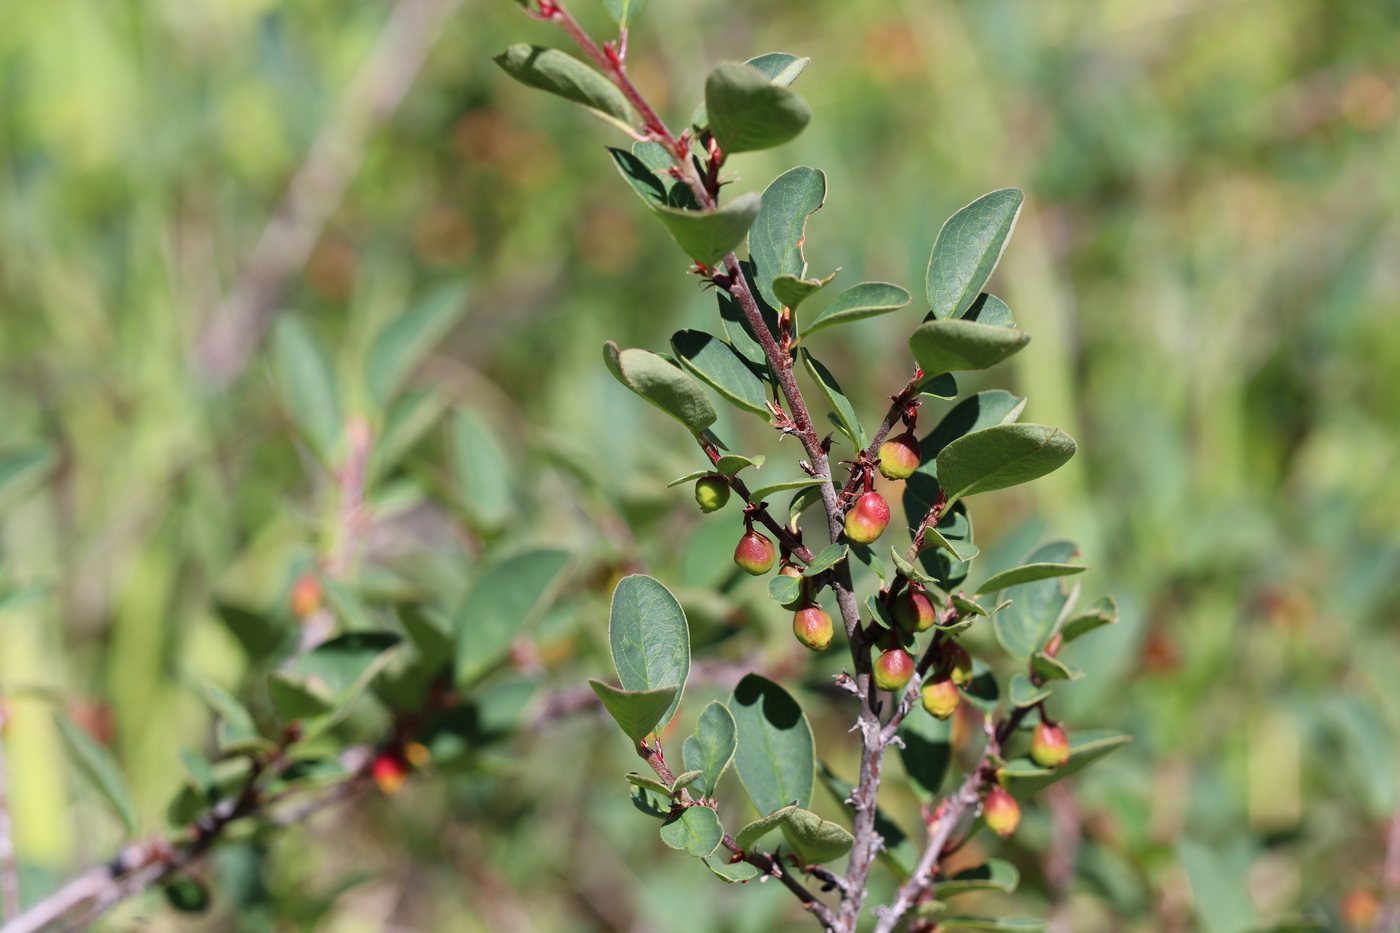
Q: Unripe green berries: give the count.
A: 1